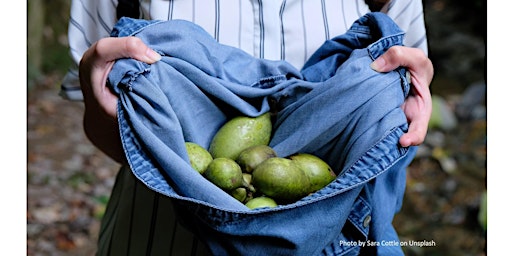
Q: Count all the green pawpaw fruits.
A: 7